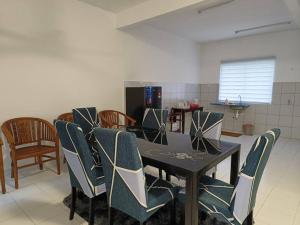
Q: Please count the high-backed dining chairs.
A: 6